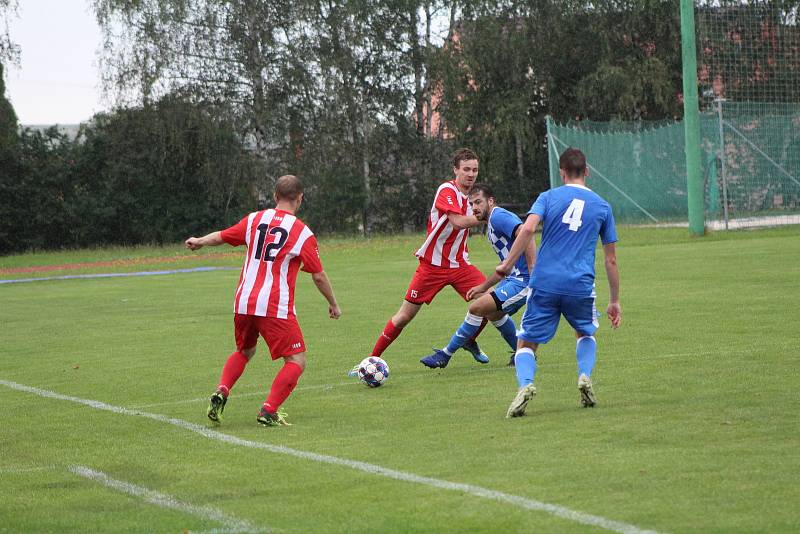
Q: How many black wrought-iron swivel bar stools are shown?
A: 0